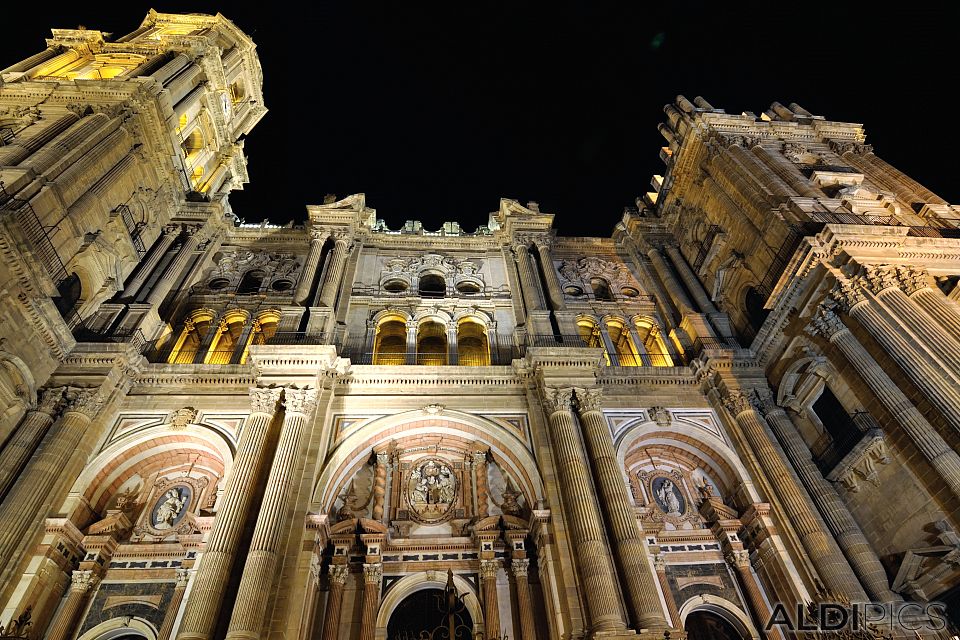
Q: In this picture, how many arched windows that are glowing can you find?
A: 9